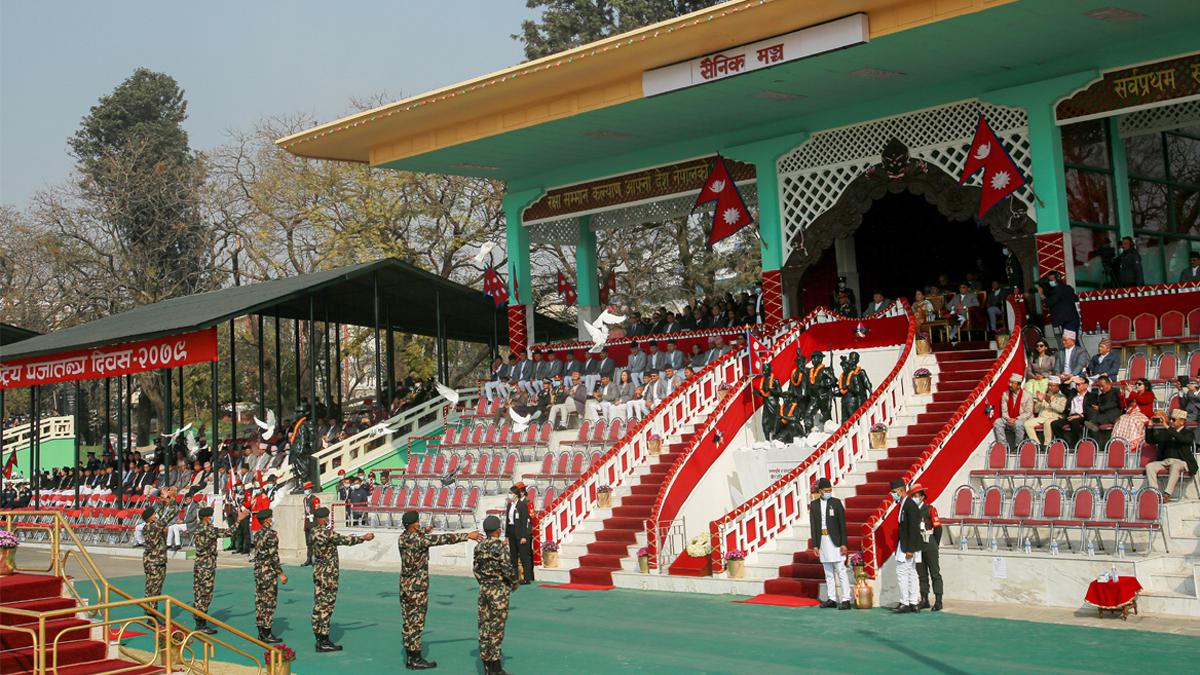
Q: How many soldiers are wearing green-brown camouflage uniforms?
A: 6